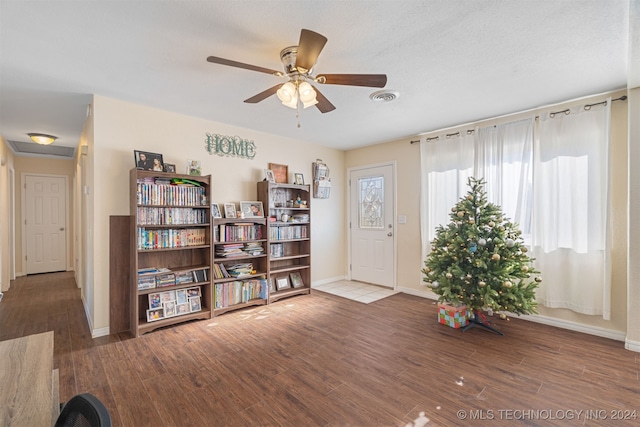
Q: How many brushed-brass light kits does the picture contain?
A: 1